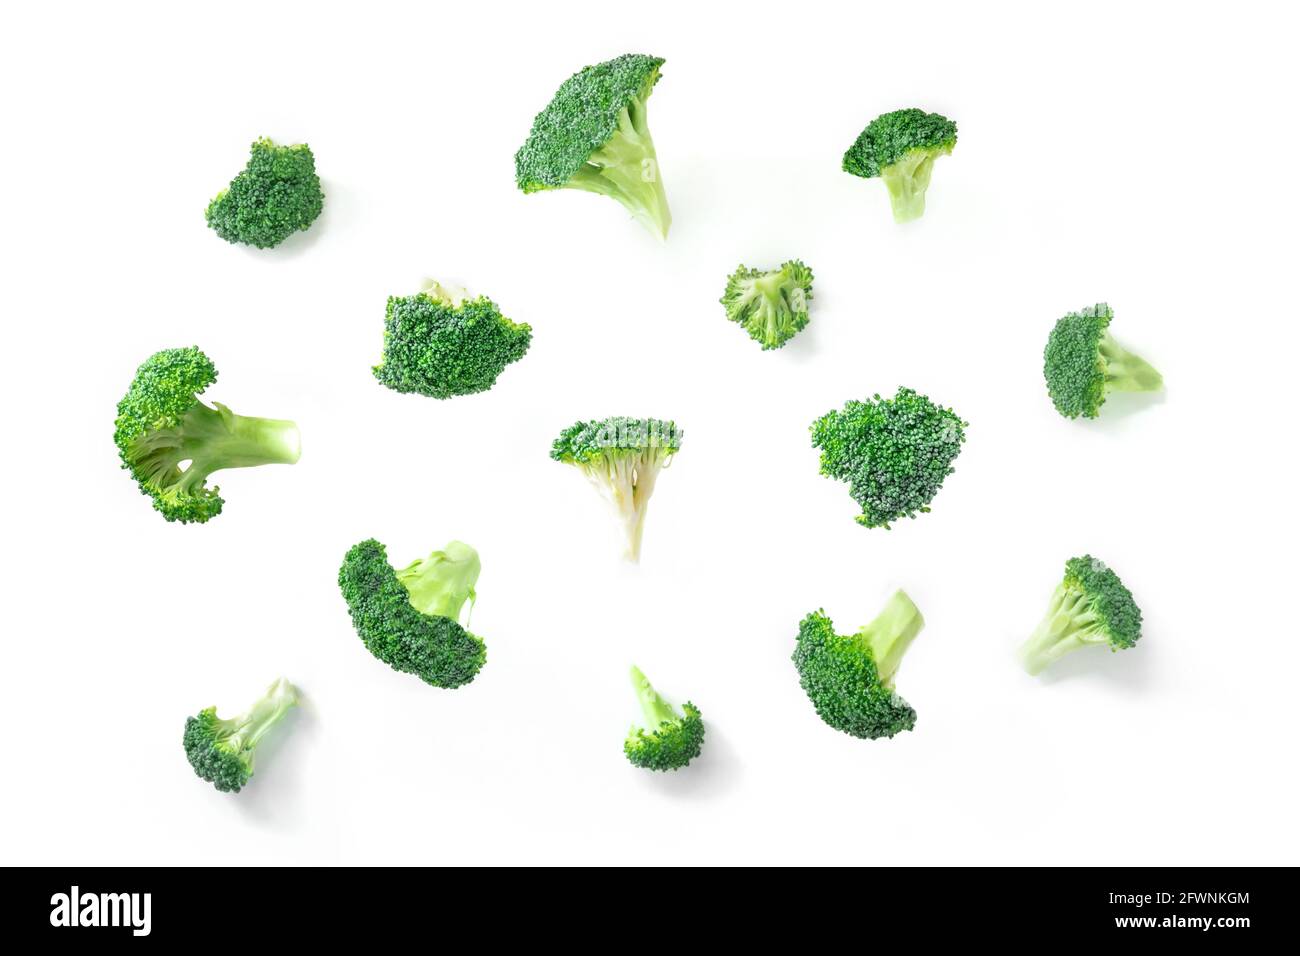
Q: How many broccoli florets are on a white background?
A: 14